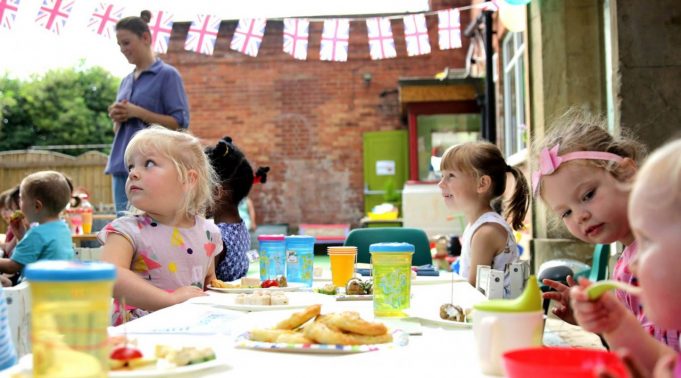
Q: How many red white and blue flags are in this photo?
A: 11